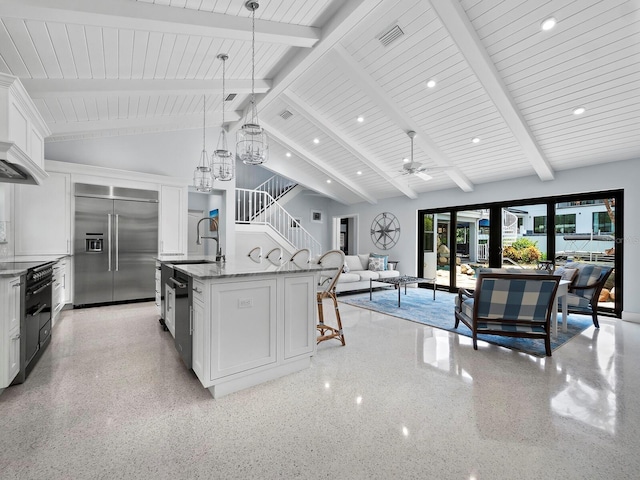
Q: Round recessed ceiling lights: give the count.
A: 10